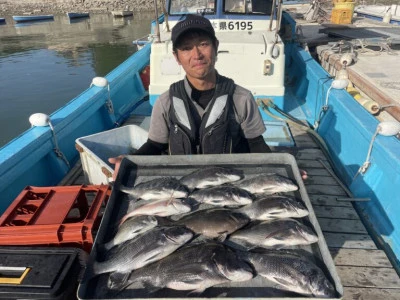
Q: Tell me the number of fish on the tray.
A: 12